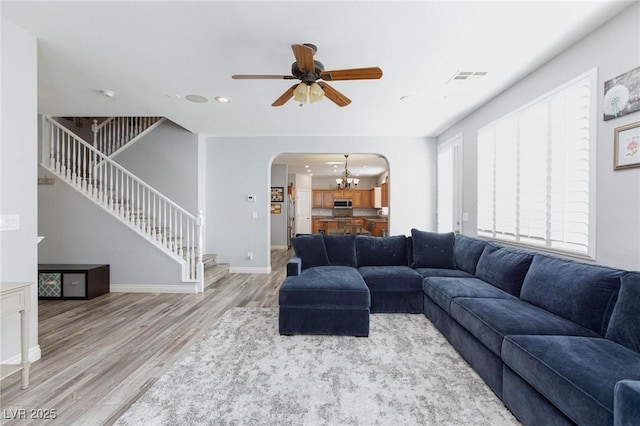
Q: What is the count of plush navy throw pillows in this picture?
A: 2